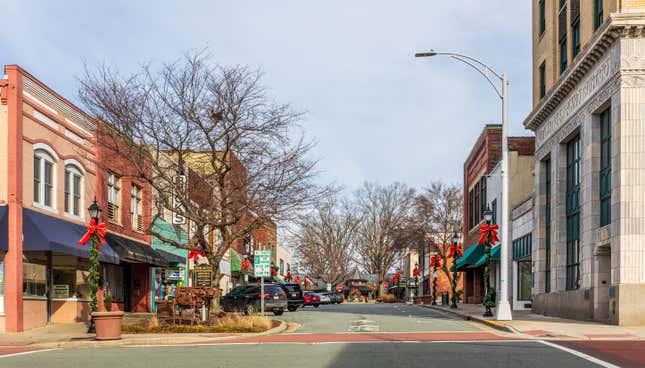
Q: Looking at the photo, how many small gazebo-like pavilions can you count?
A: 1